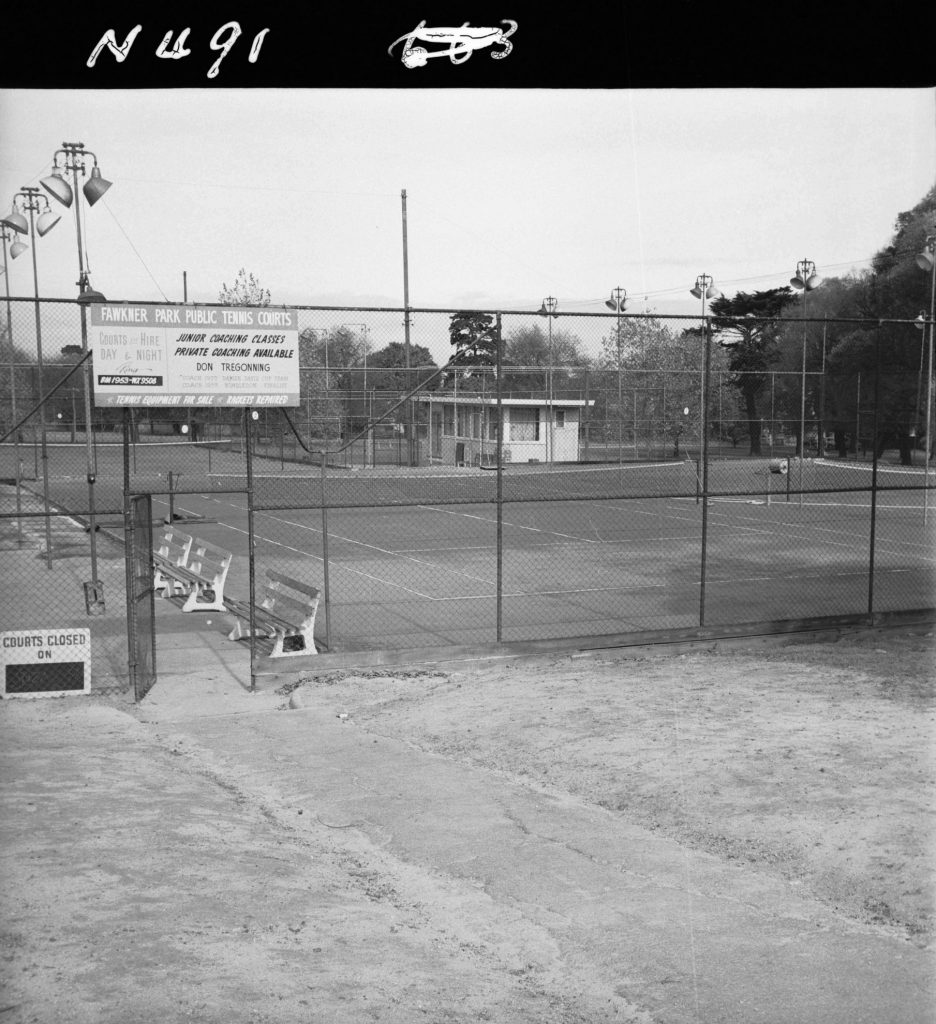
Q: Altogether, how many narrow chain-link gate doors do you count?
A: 1